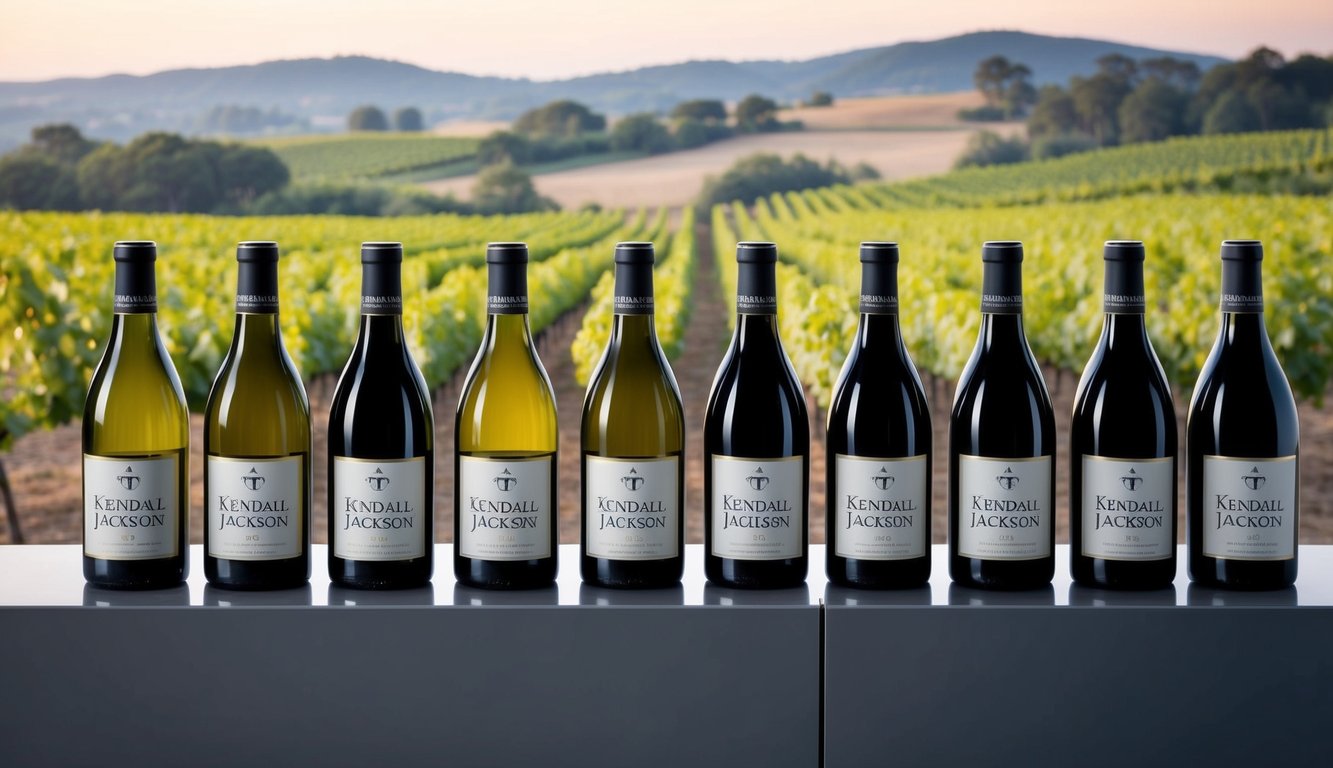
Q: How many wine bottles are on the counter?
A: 10